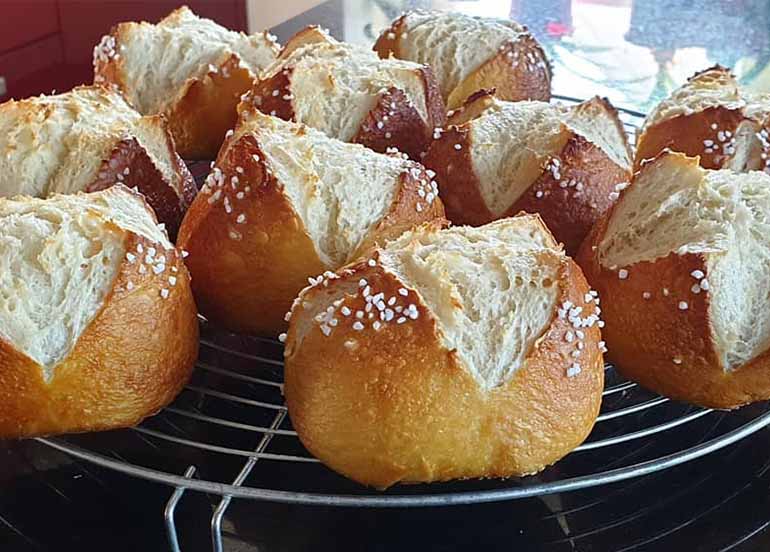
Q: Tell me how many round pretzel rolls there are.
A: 10